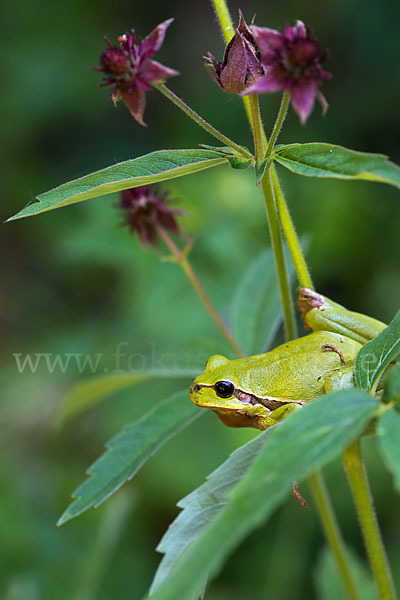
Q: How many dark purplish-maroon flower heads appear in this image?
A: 4